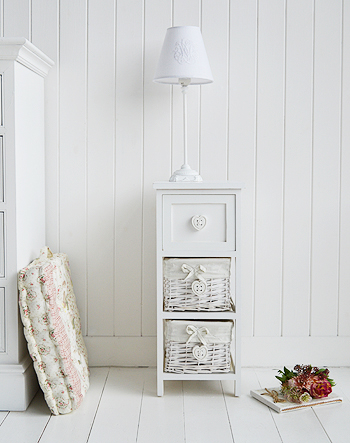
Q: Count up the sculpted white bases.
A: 1